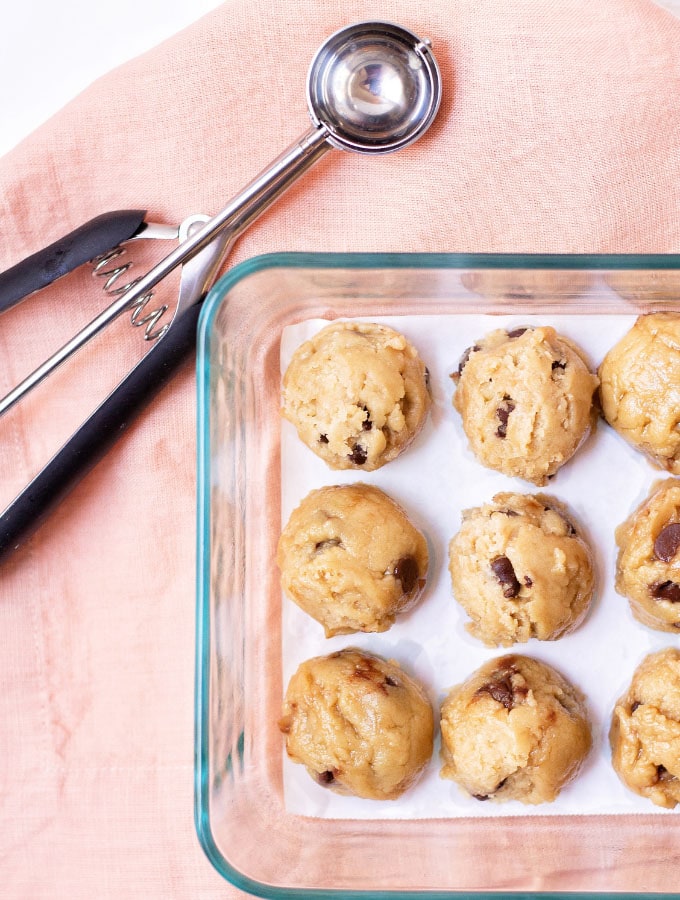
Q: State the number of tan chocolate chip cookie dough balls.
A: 9